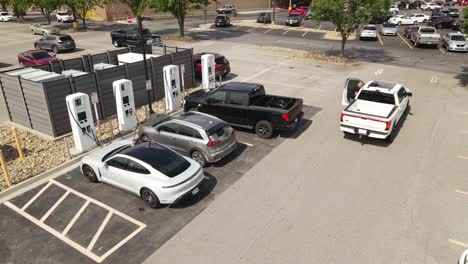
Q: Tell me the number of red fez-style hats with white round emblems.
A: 0